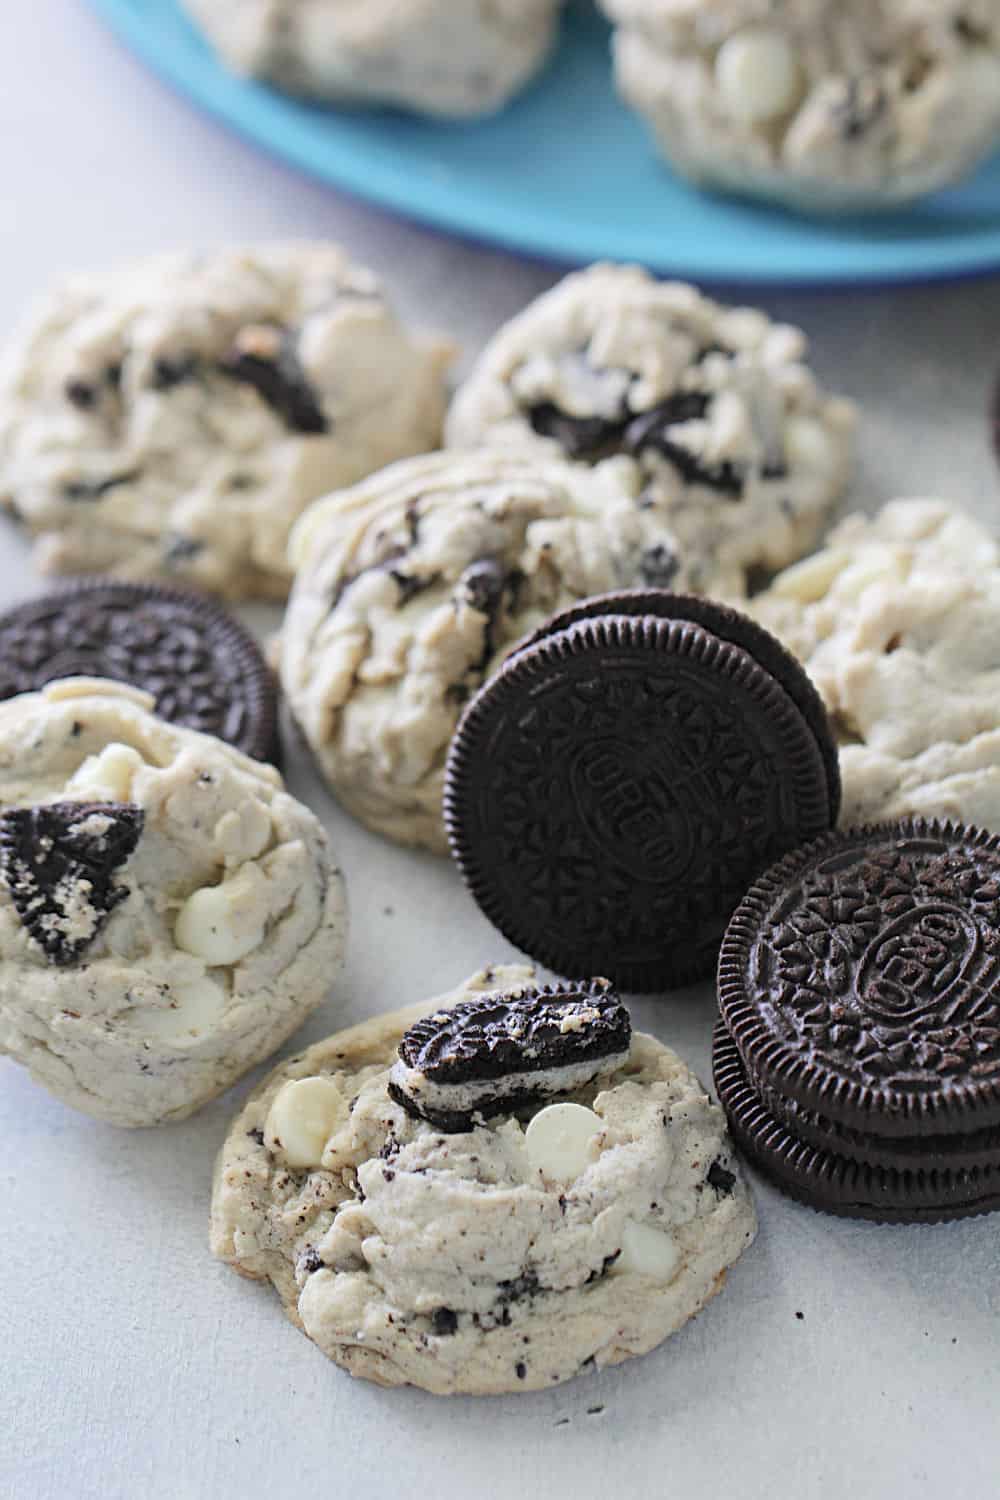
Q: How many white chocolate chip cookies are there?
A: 8